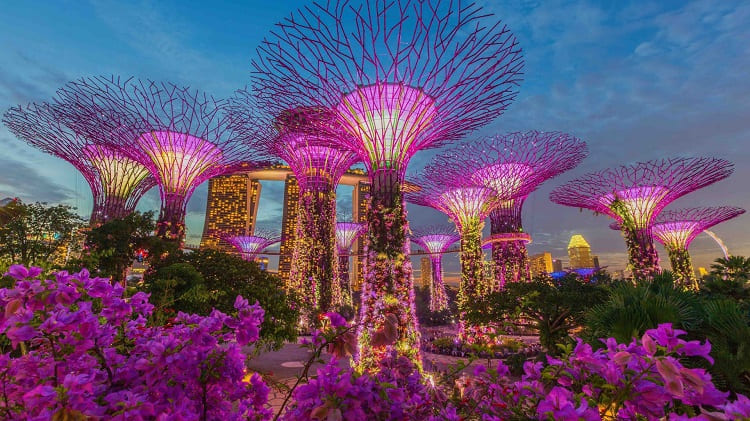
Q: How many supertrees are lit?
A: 11